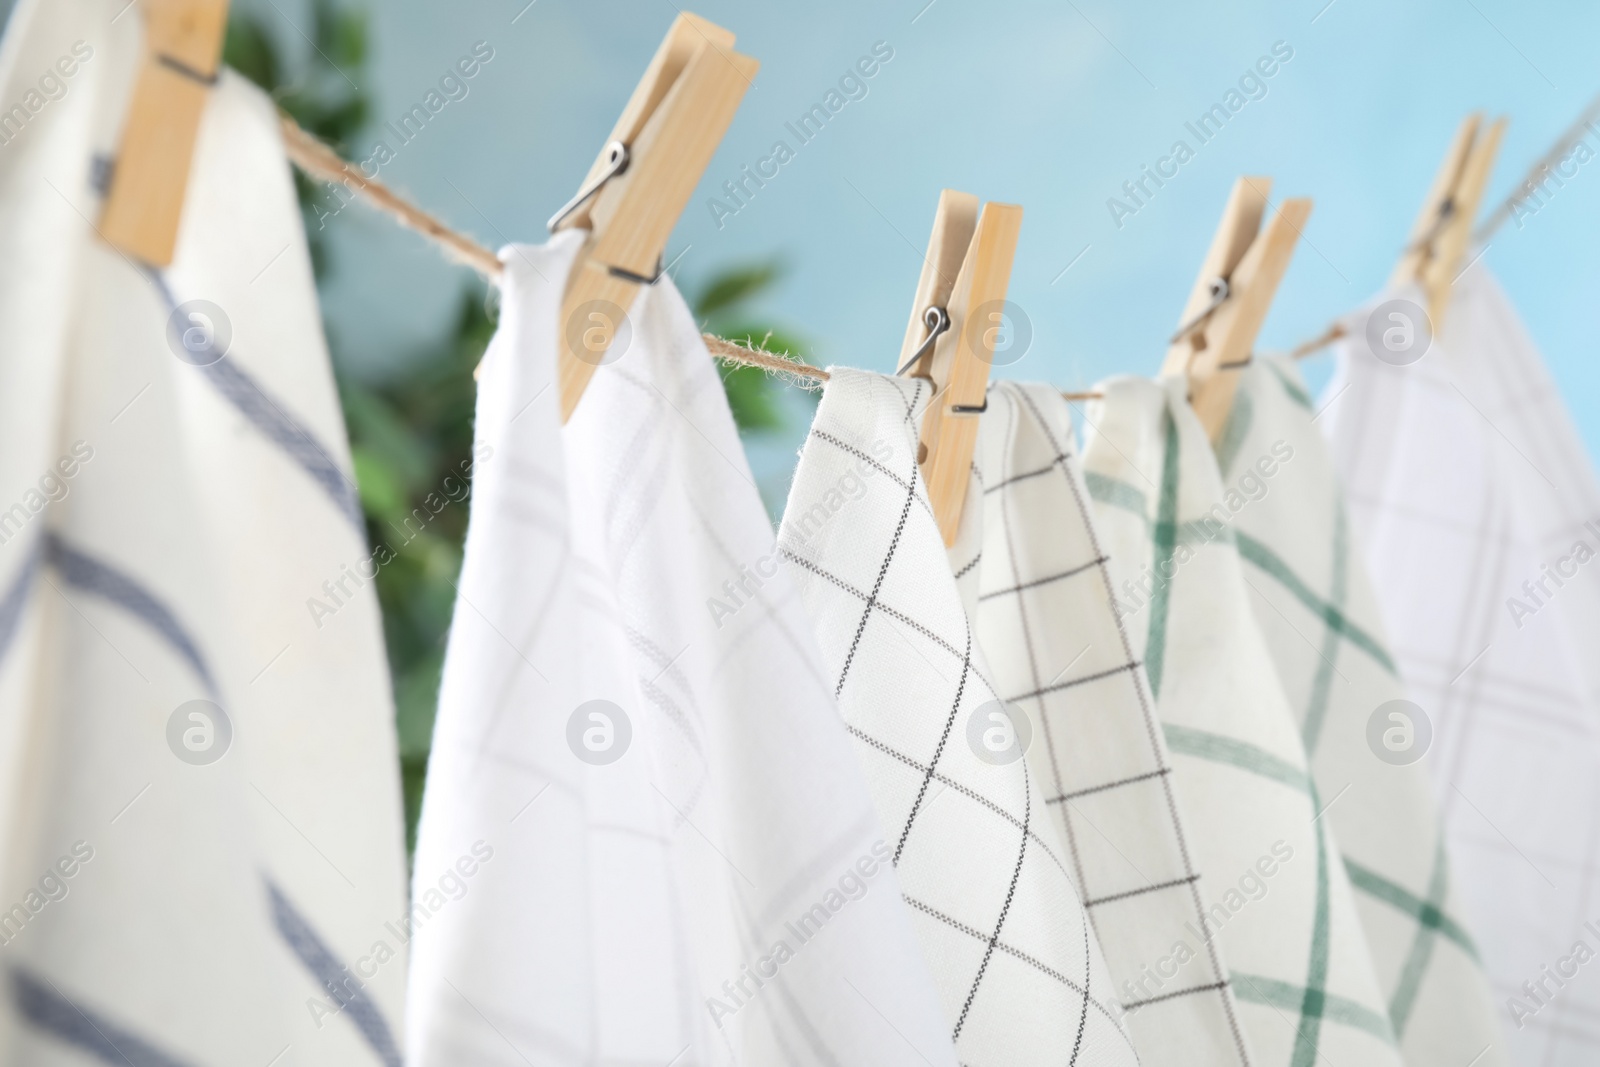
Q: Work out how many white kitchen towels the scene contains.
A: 5